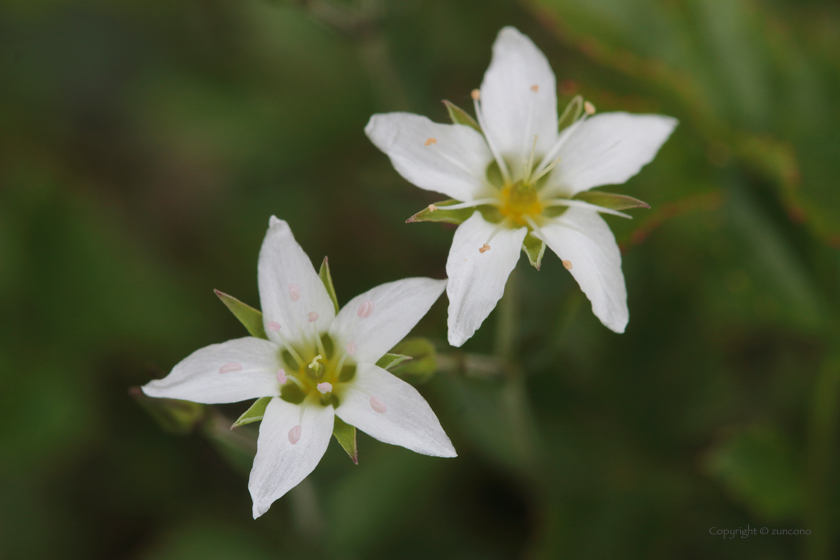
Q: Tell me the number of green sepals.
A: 10